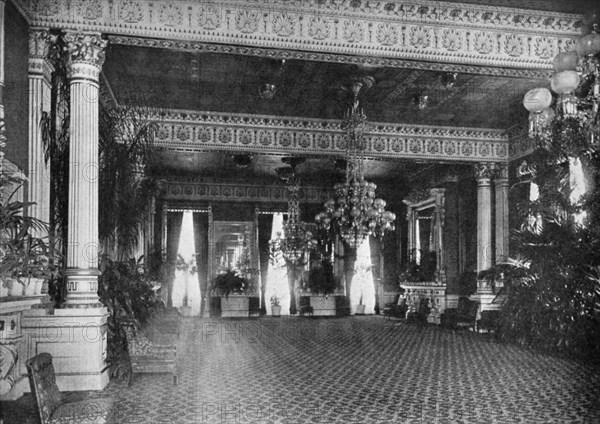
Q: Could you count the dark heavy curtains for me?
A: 6